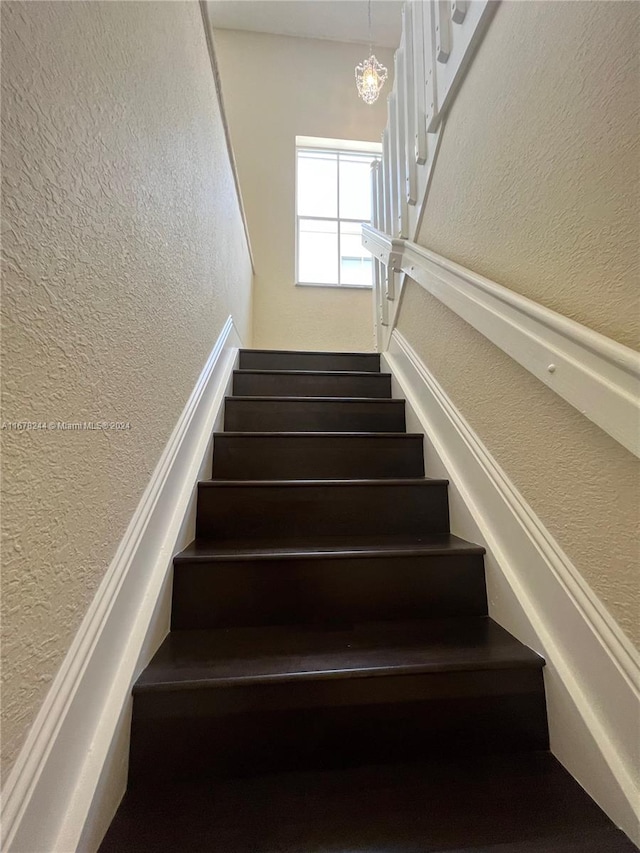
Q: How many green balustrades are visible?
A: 0